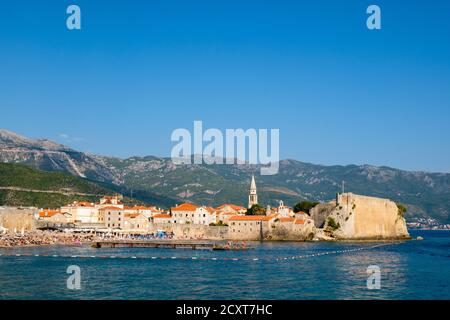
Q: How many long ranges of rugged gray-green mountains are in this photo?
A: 1